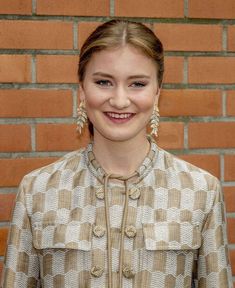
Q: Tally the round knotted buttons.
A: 6